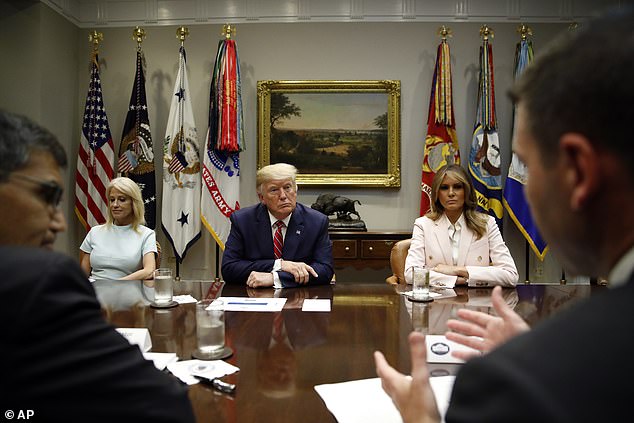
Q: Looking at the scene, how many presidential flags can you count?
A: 1